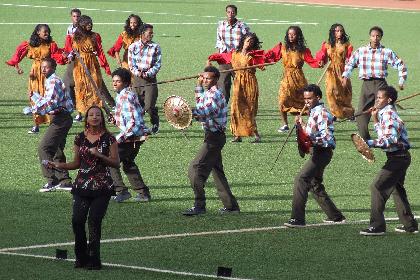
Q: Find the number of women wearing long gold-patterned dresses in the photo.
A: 6